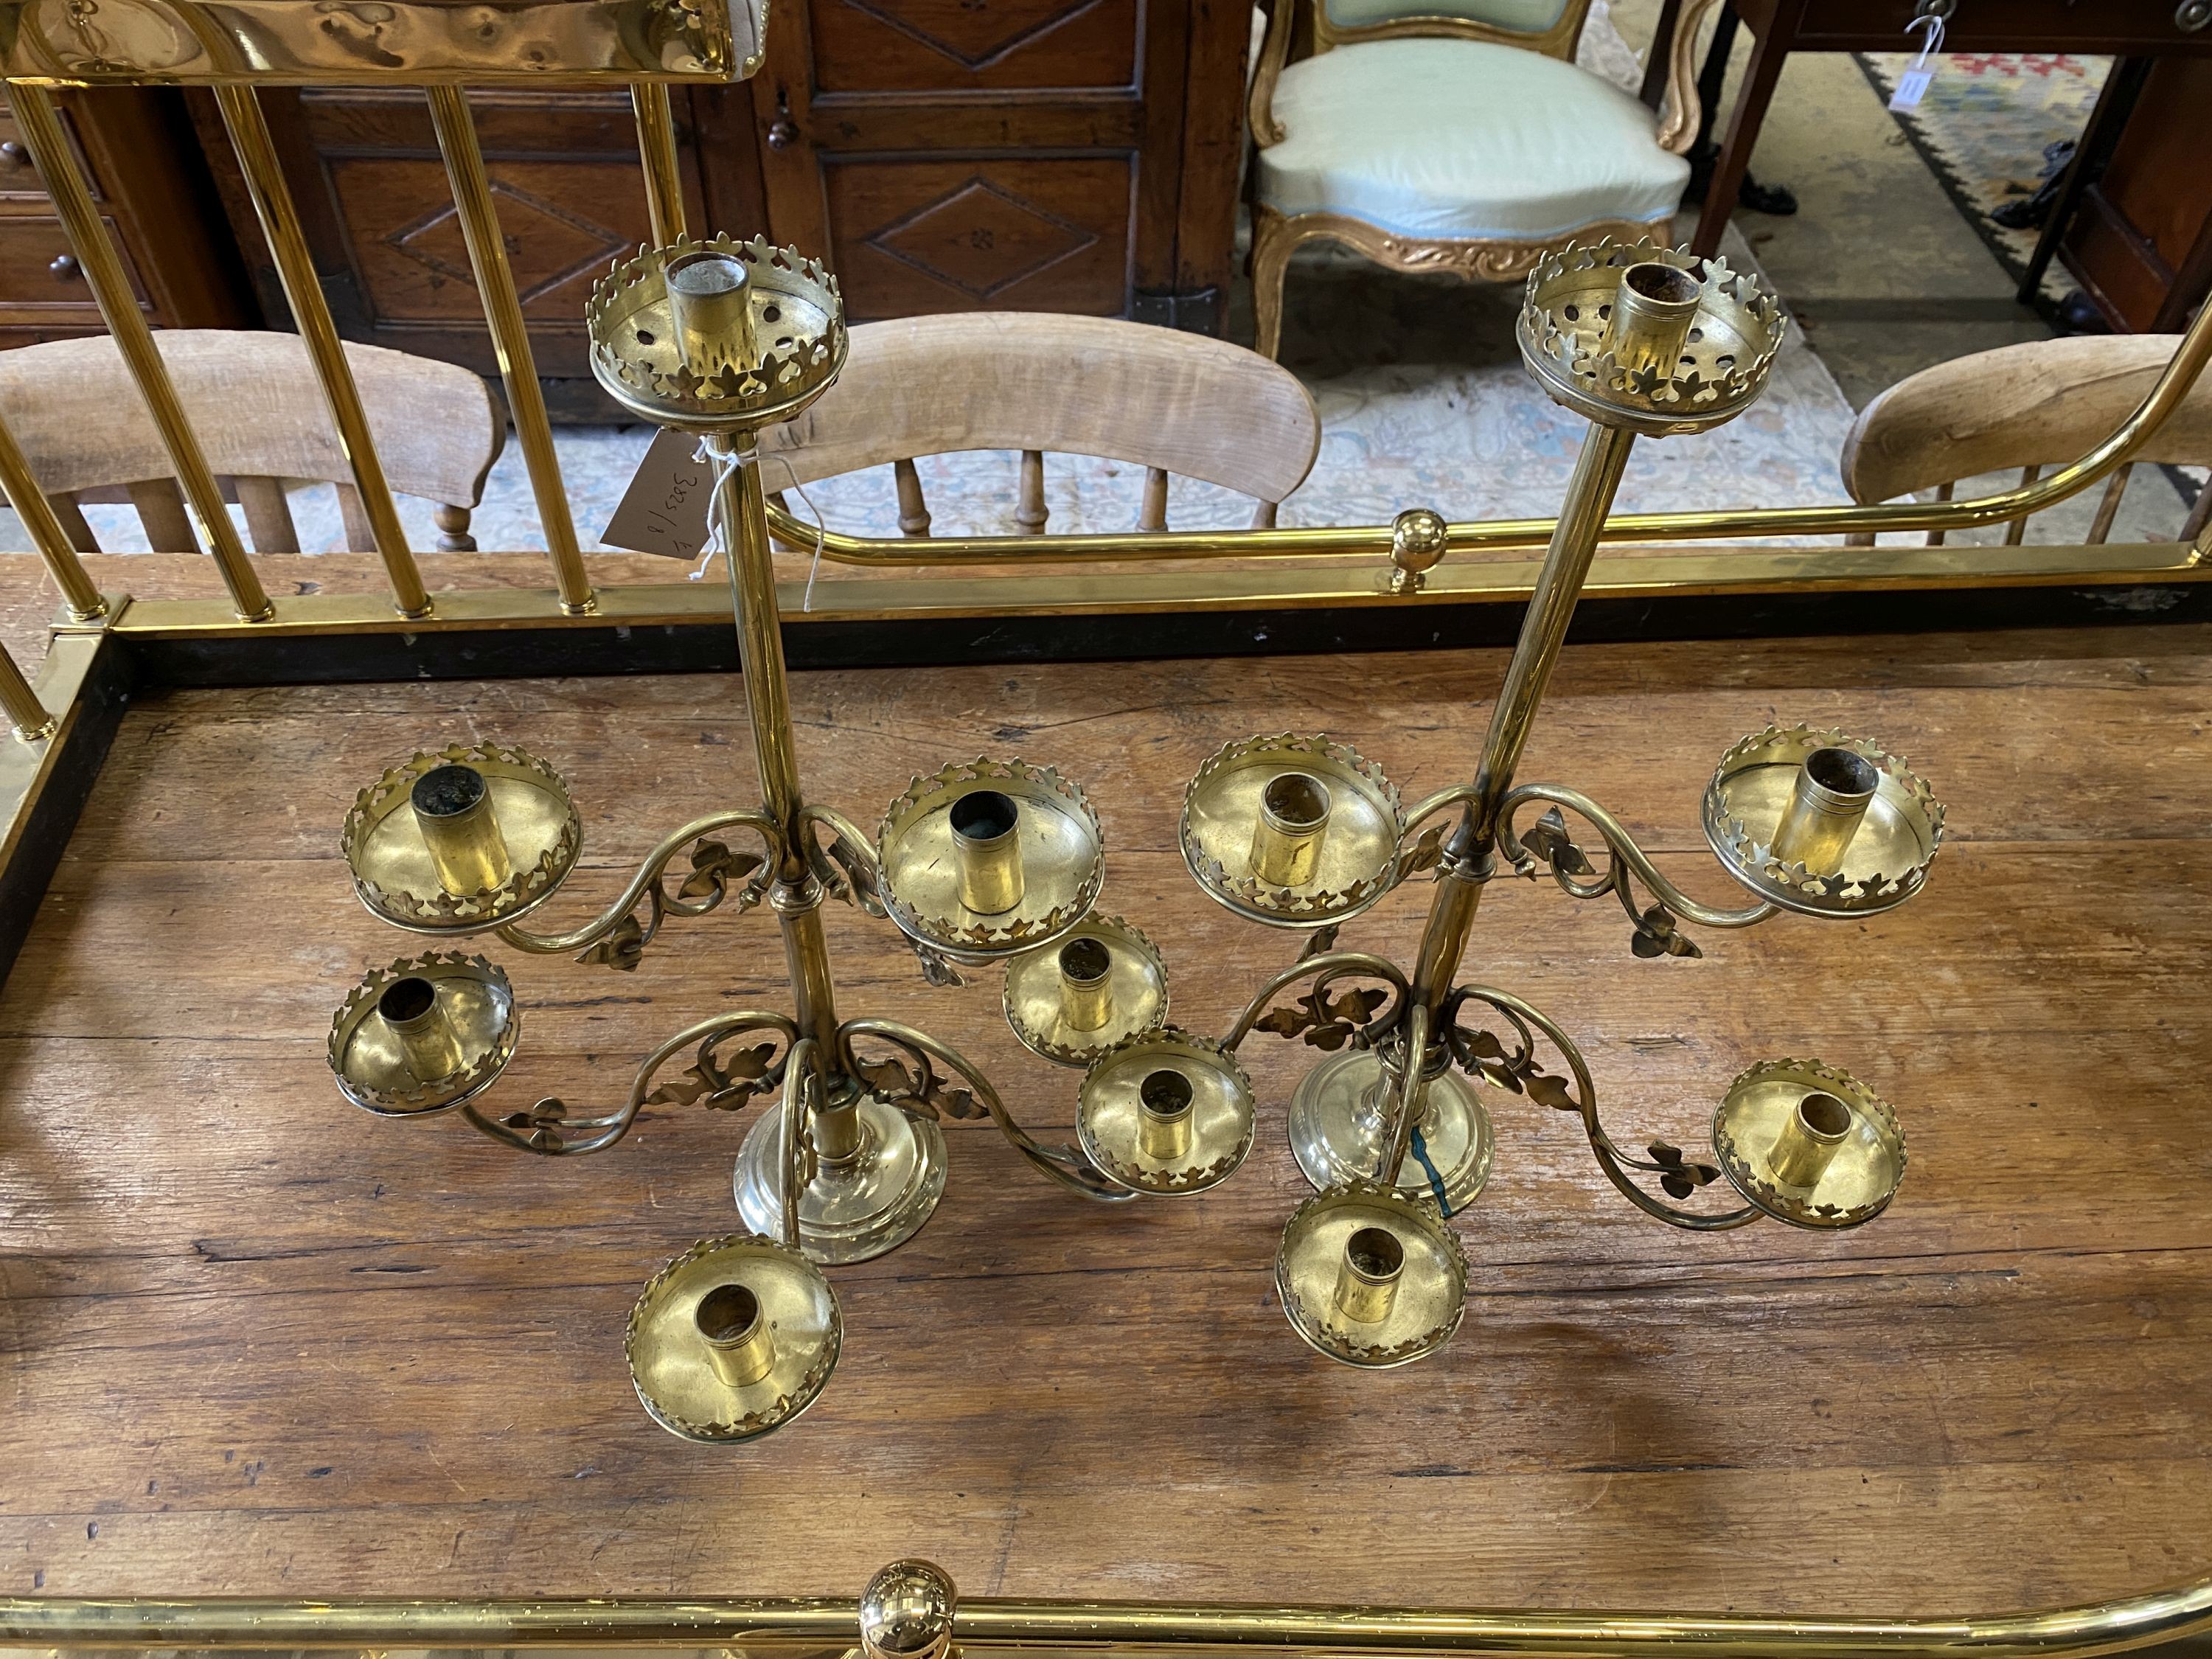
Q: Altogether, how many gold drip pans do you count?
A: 12